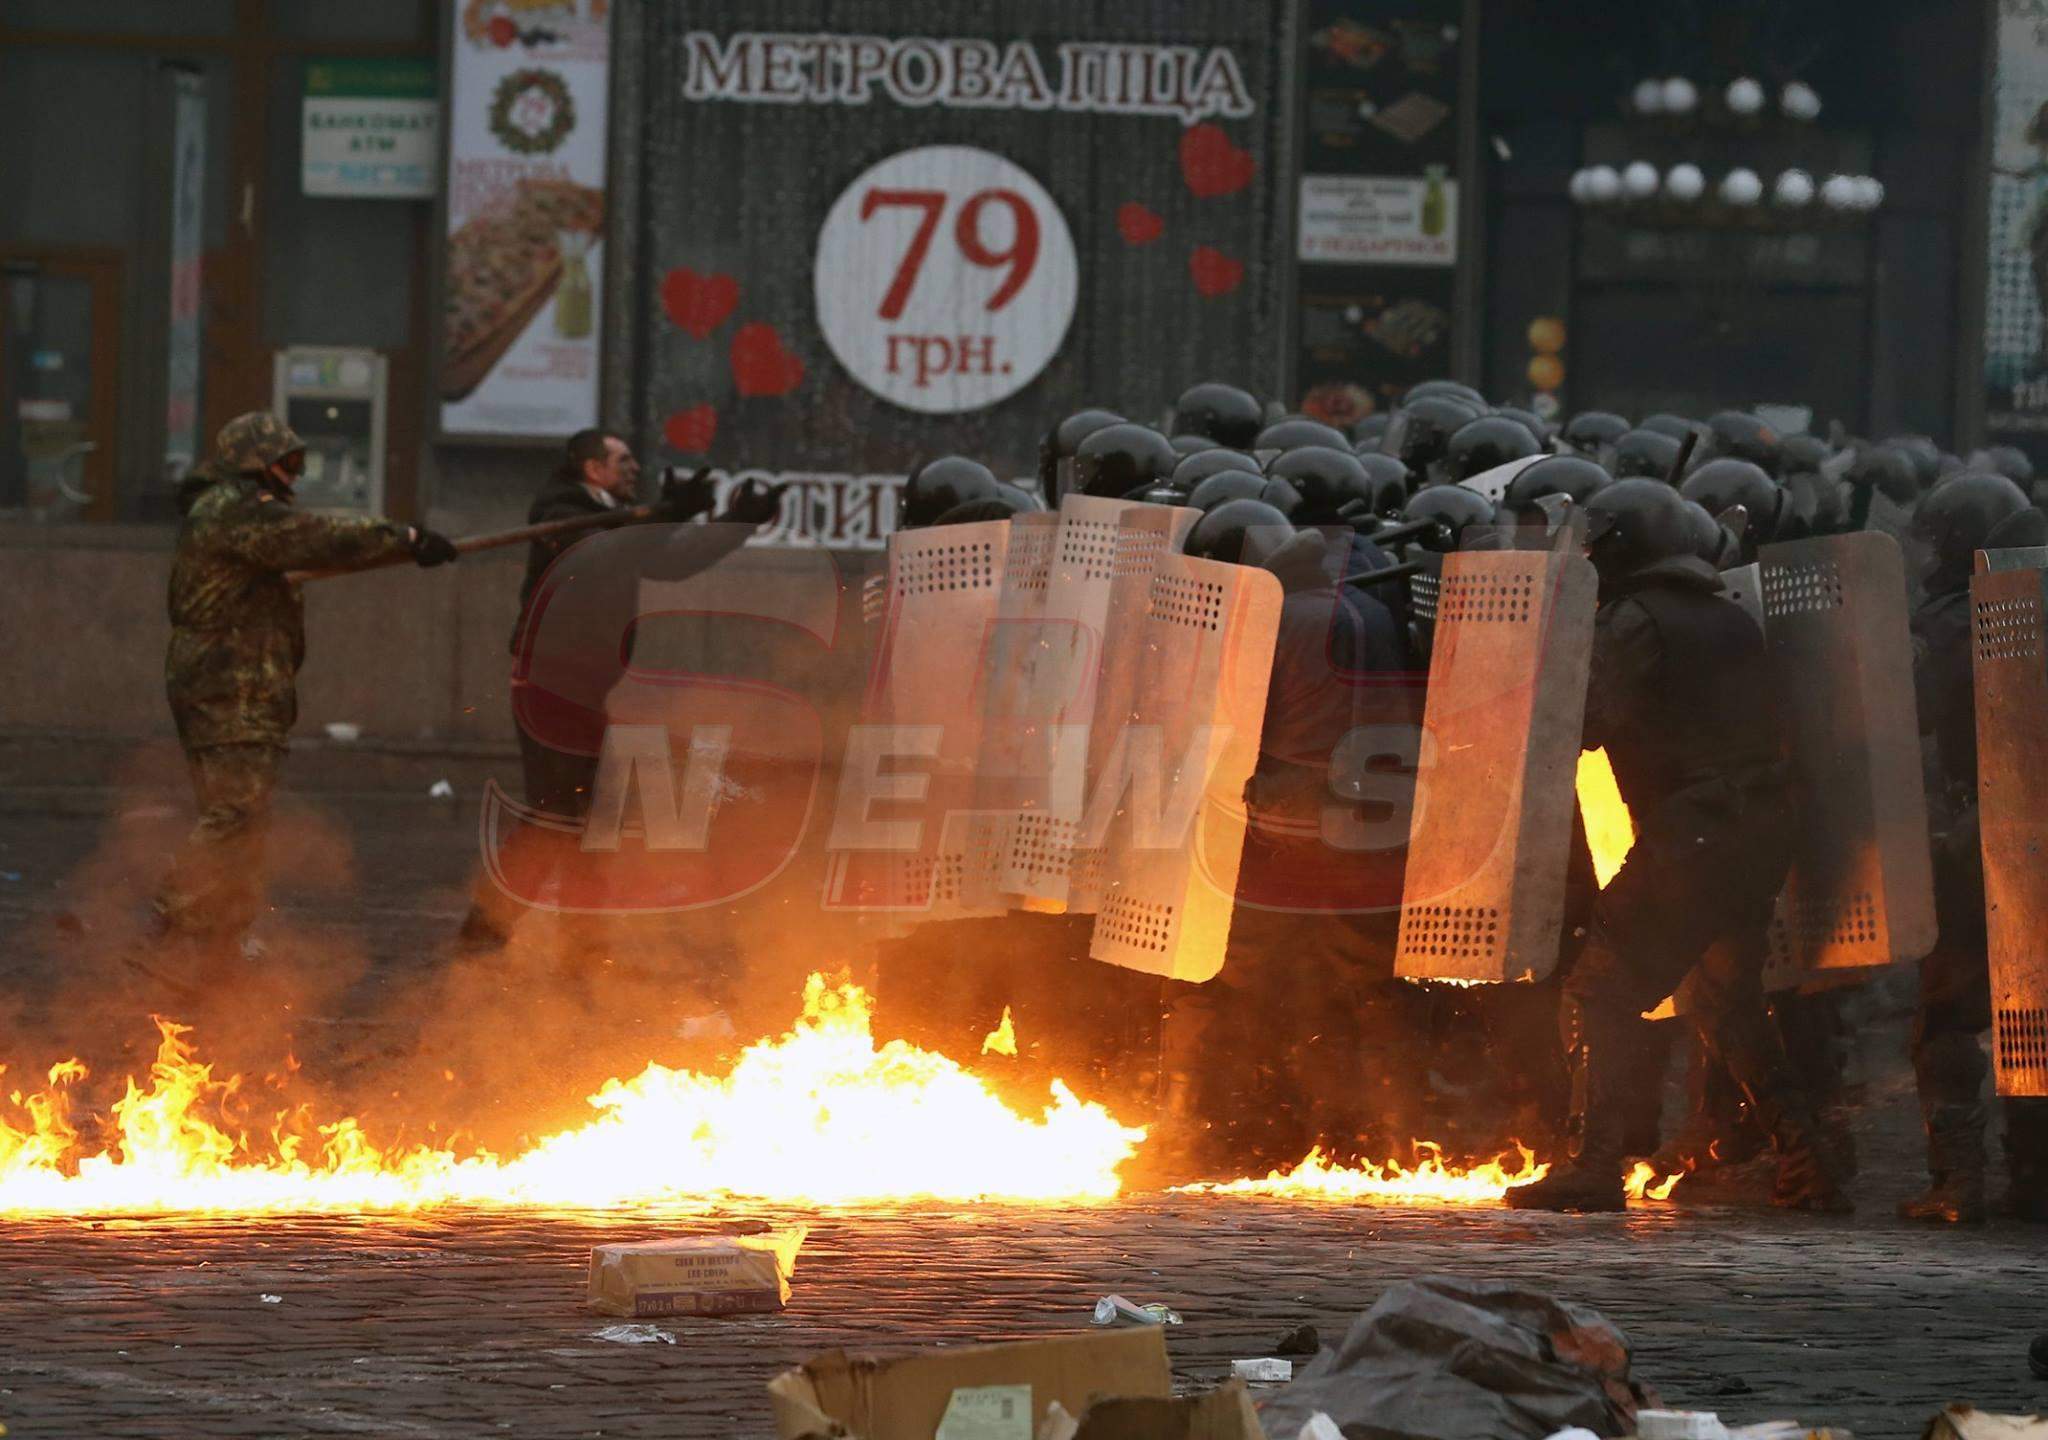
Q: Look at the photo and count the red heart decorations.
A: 6